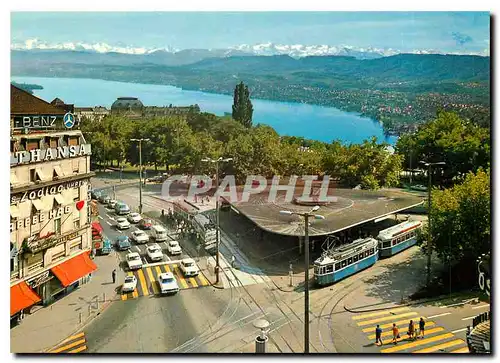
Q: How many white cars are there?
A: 11